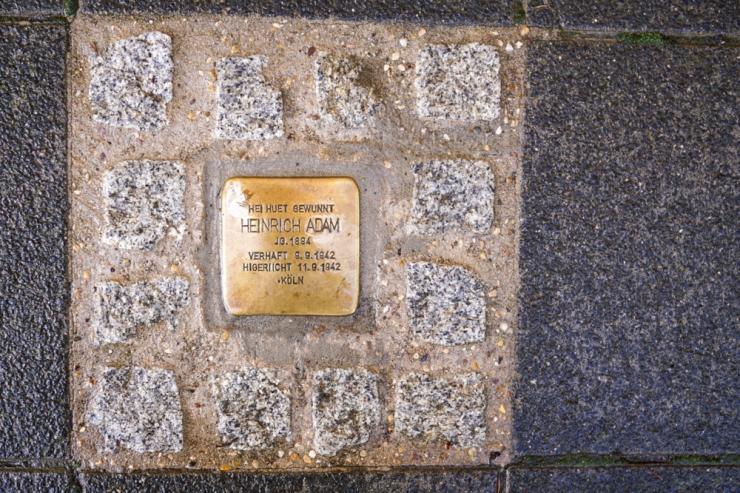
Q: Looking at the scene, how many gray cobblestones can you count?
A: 12